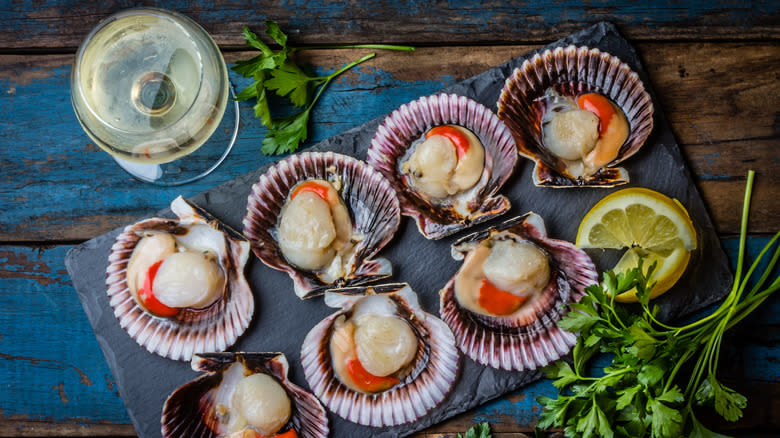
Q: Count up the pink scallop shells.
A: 7